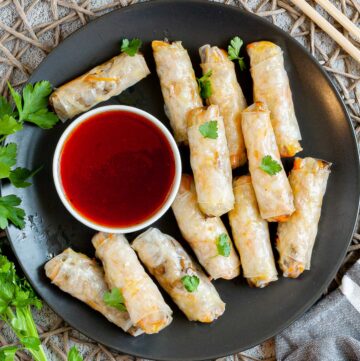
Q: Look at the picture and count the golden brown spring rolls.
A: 12